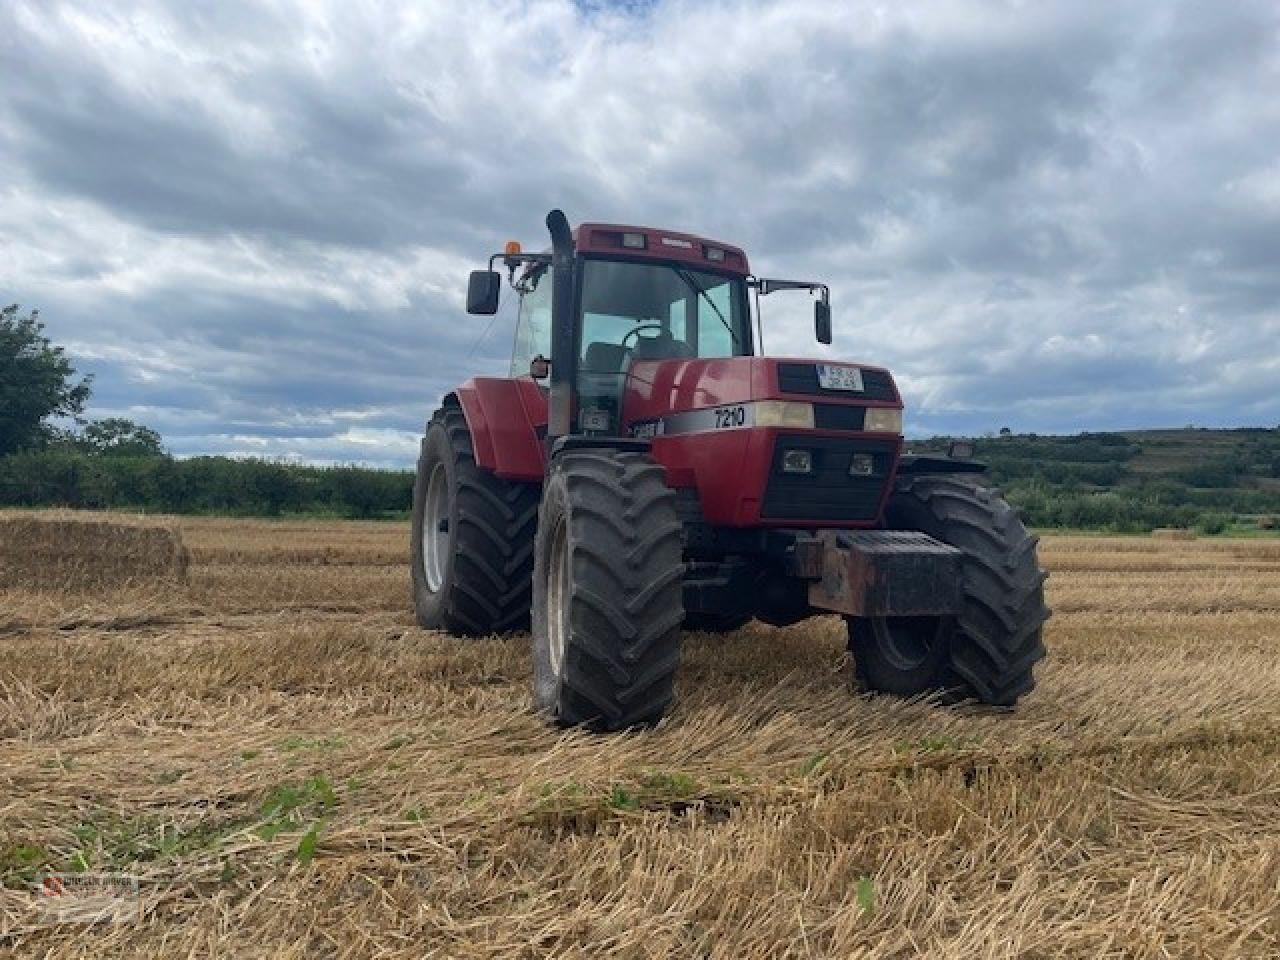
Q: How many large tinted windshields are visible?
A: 1